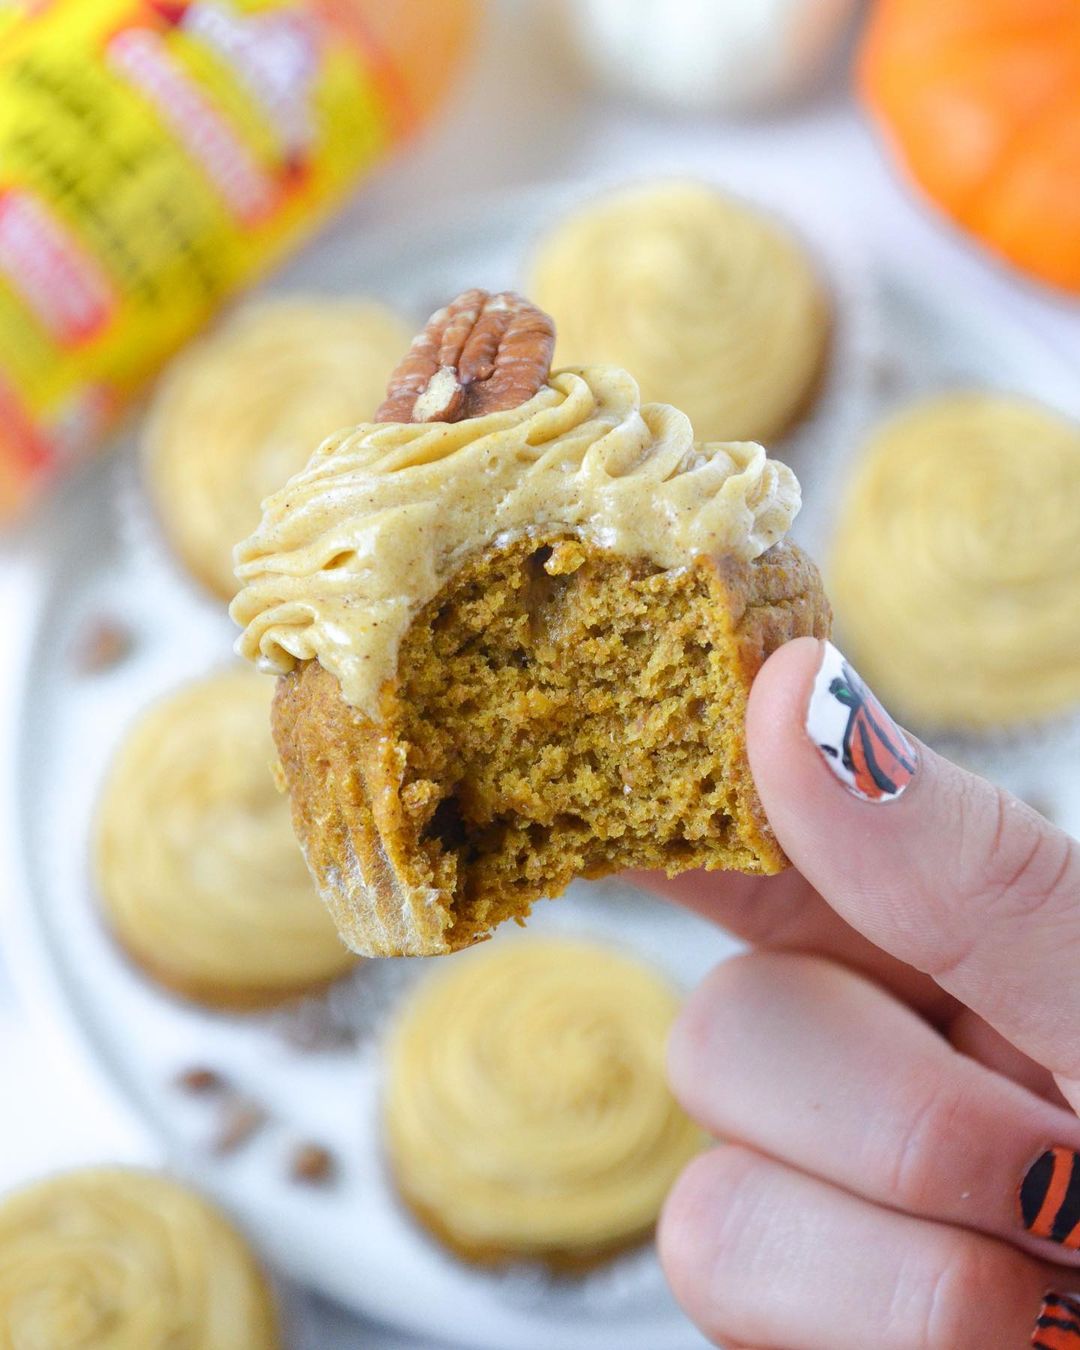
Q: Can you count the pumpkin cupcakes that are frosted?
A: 7